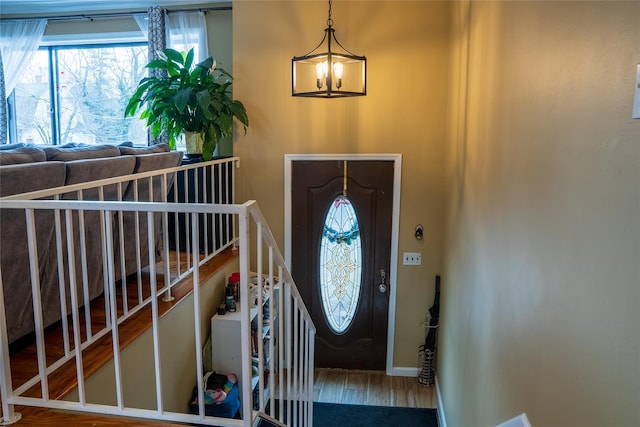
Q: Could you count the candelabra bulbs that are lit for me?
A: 3